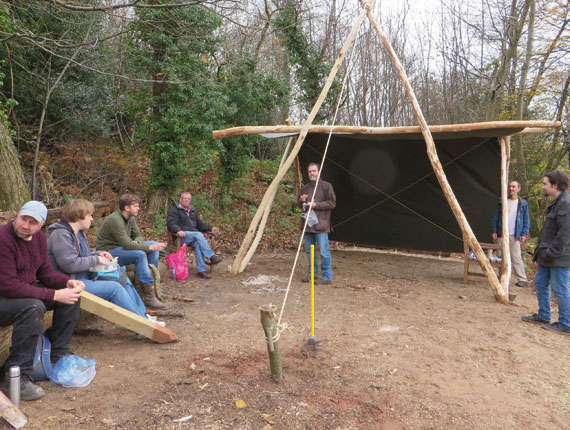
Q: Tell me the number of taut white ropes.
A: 1